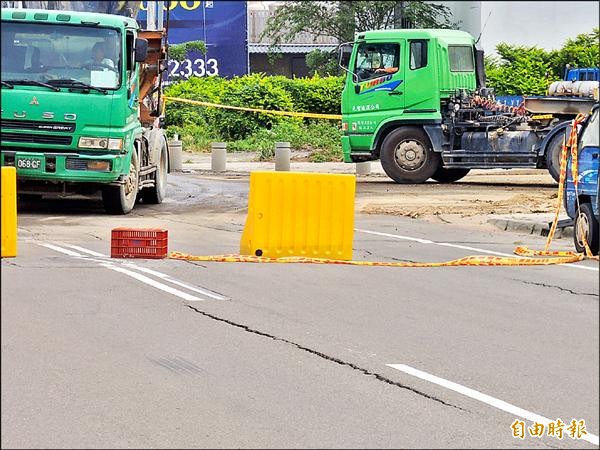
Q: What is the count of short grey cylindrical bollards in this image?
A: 4